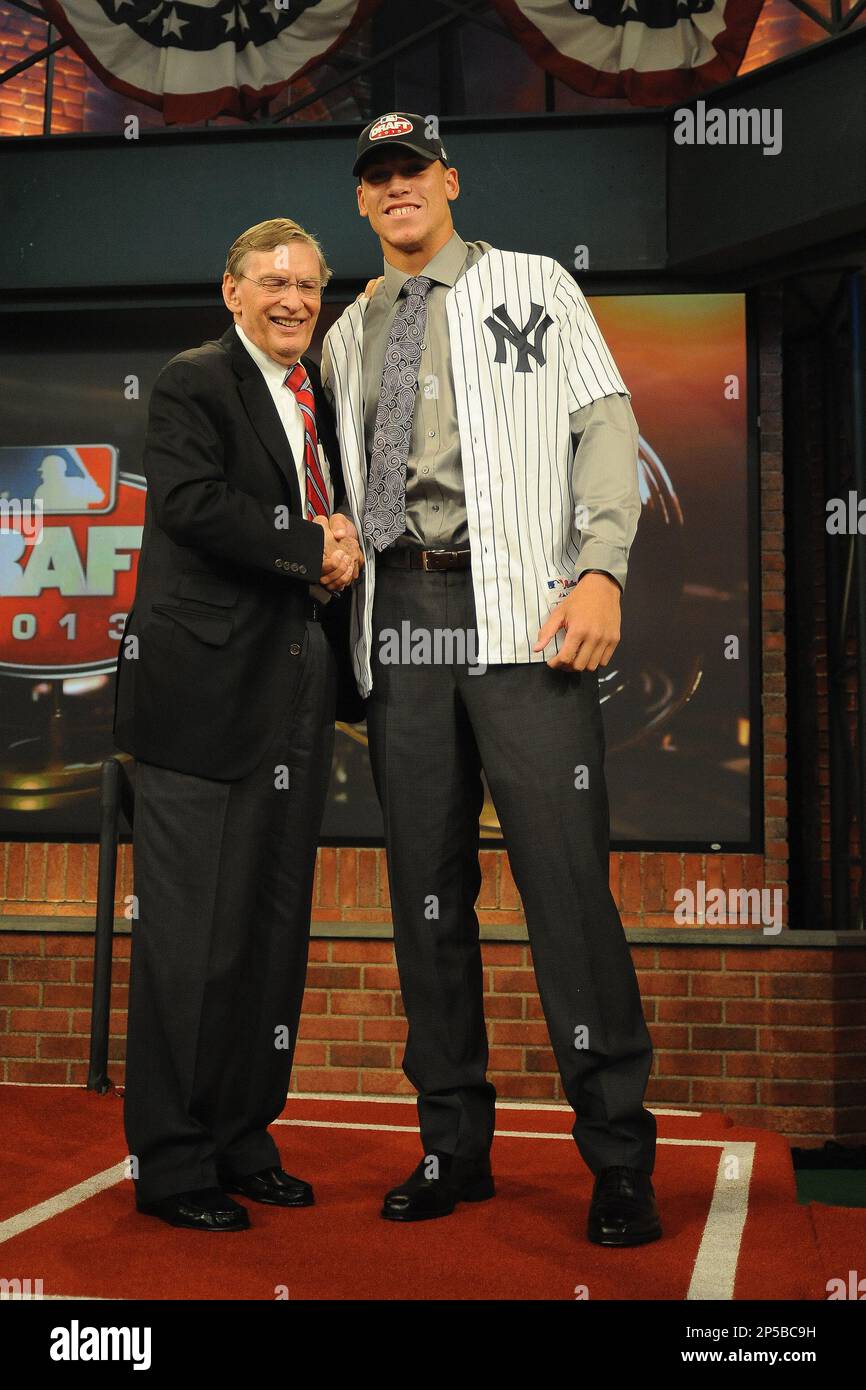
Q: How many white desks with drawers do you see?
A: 0